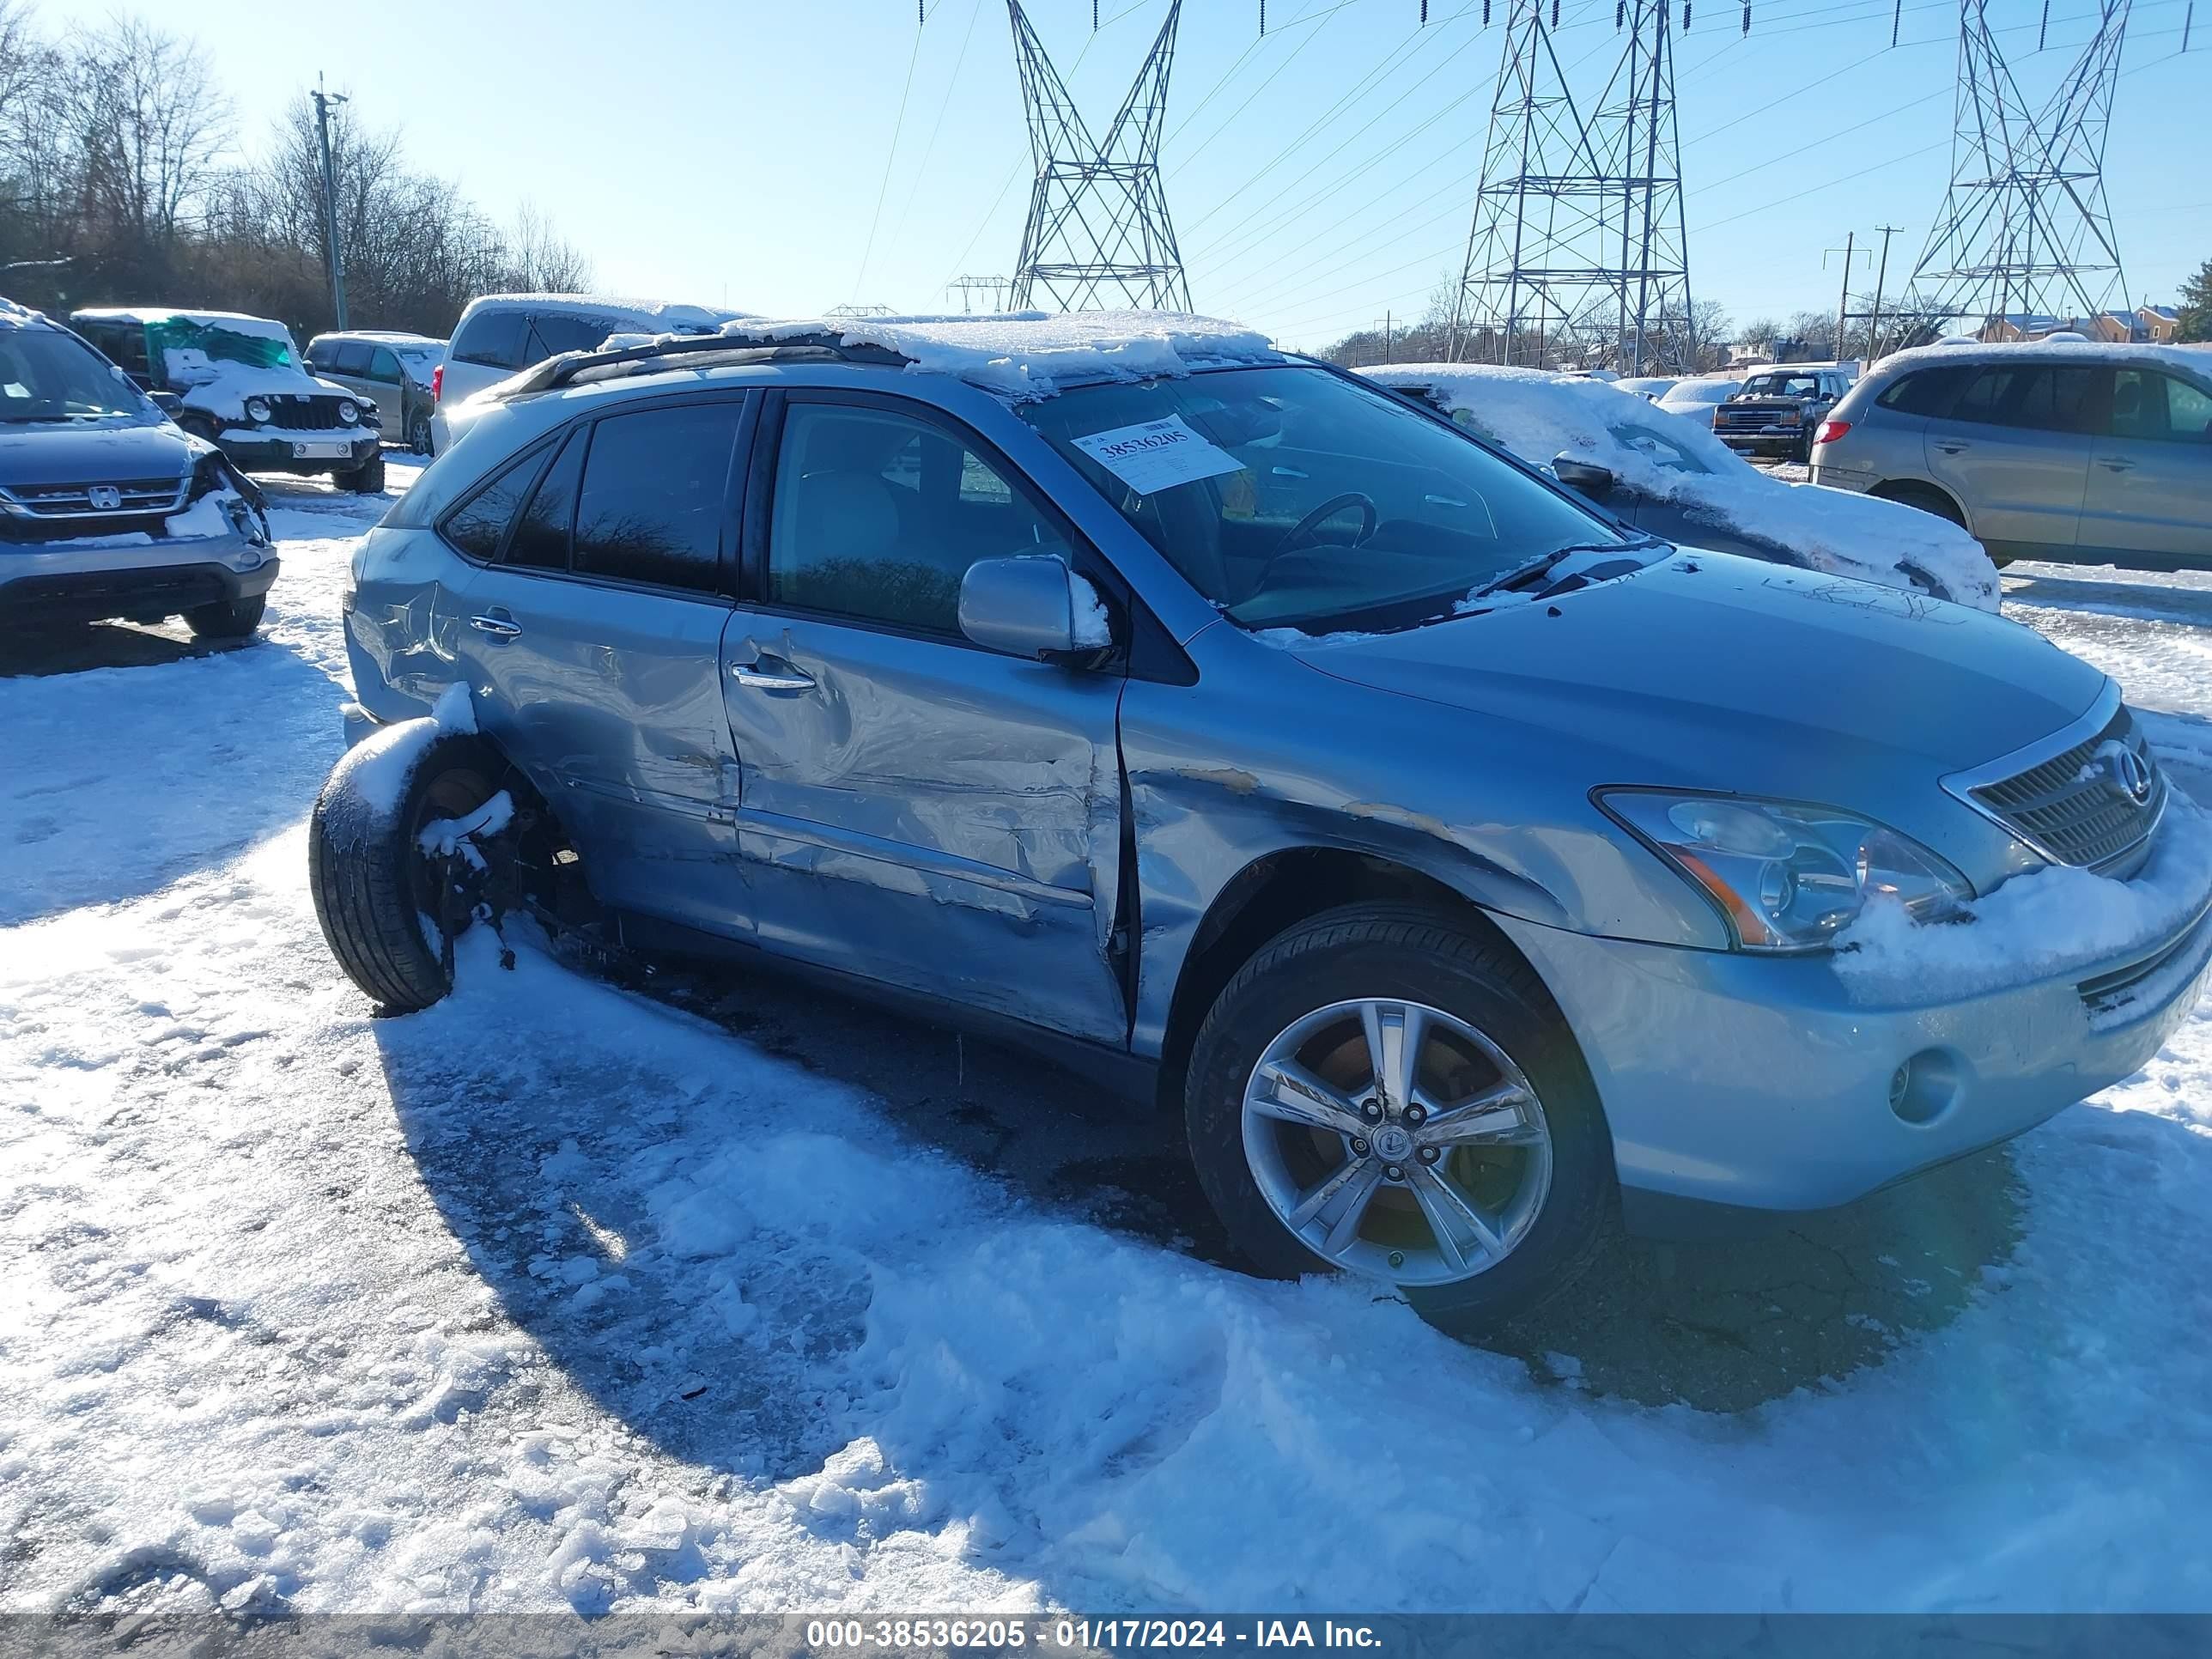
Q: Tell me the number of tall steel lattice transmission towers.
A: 3